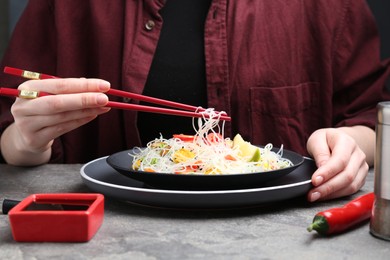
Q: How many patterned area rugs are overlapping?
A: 0